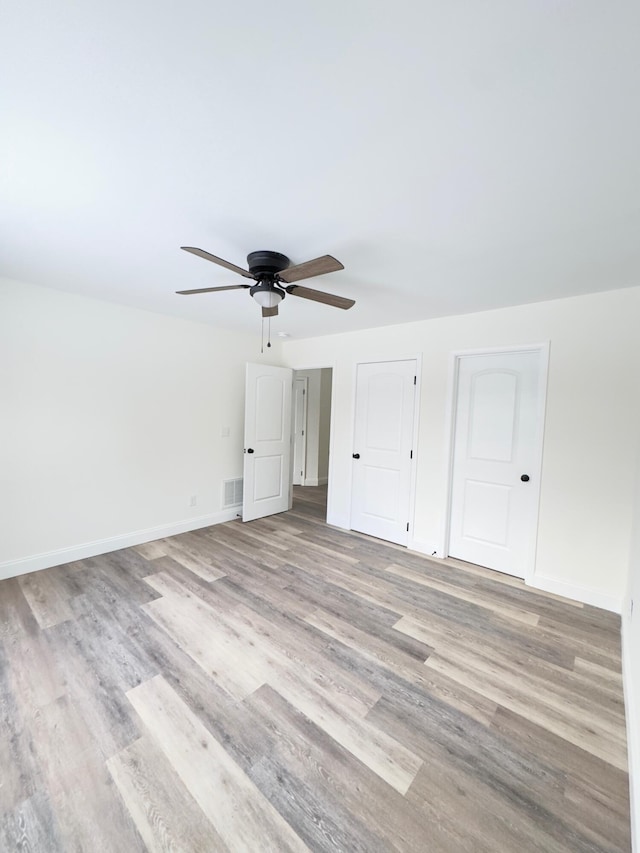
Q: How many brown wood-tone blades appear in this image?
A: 5